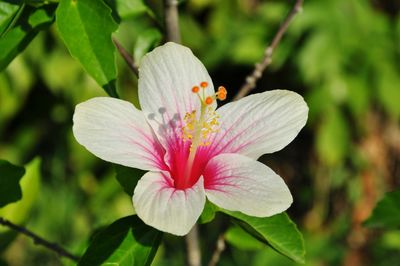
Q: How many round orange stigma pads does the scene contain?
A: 5